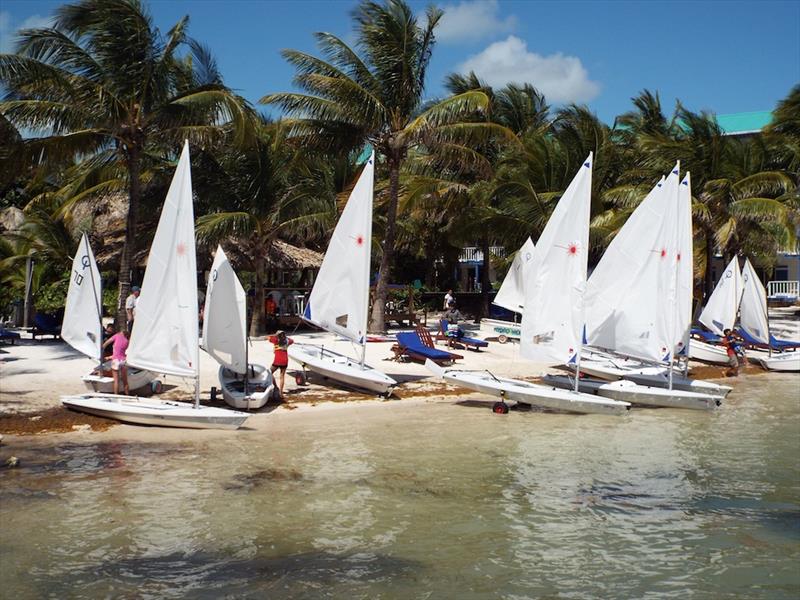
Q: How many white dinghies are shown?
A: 11